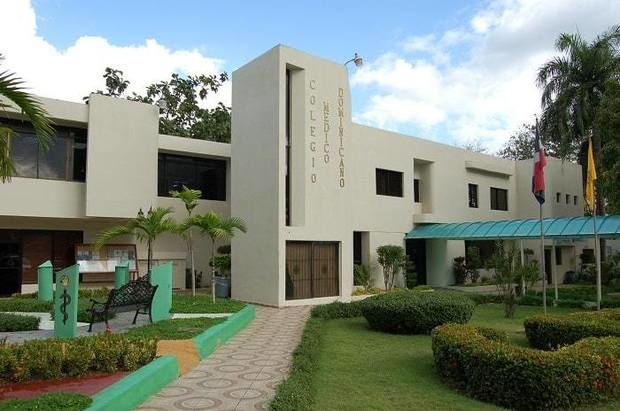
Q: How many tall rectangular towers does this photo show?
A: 1